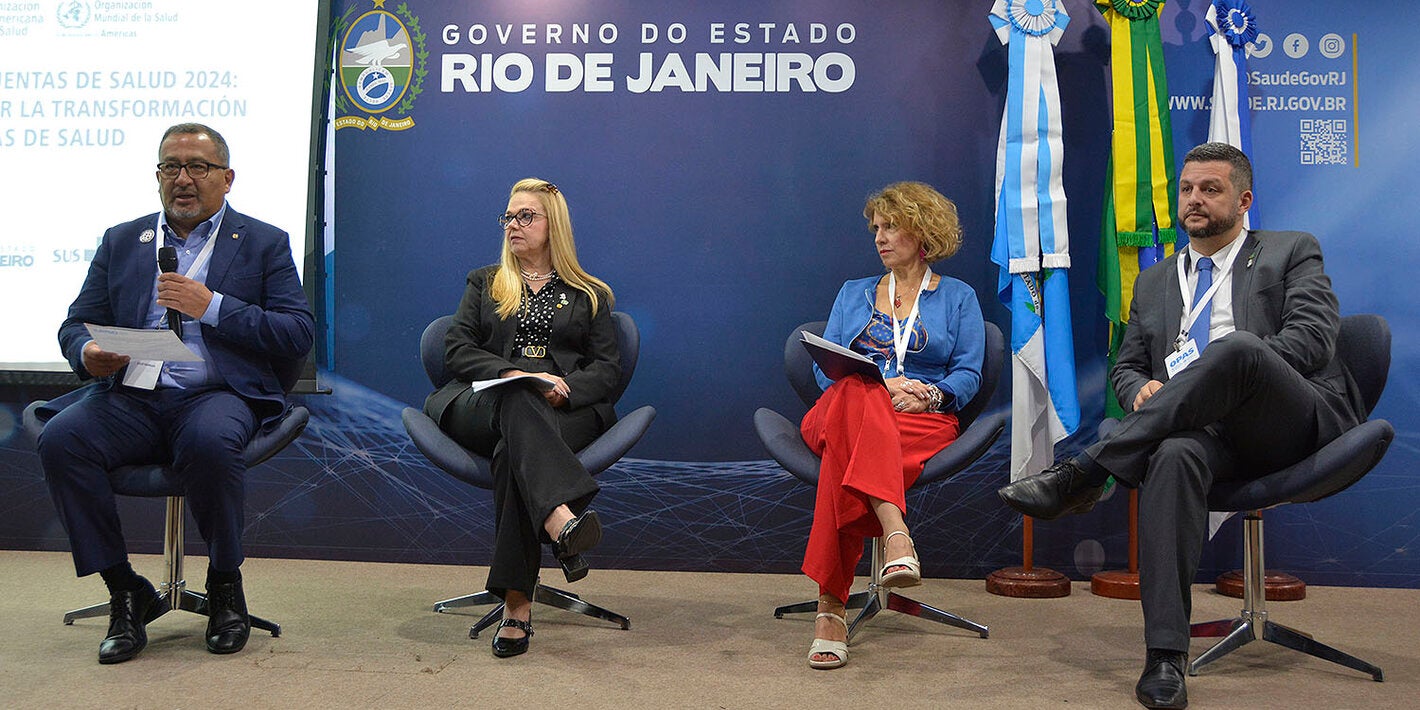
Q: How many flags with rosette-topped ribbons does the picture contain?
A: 3